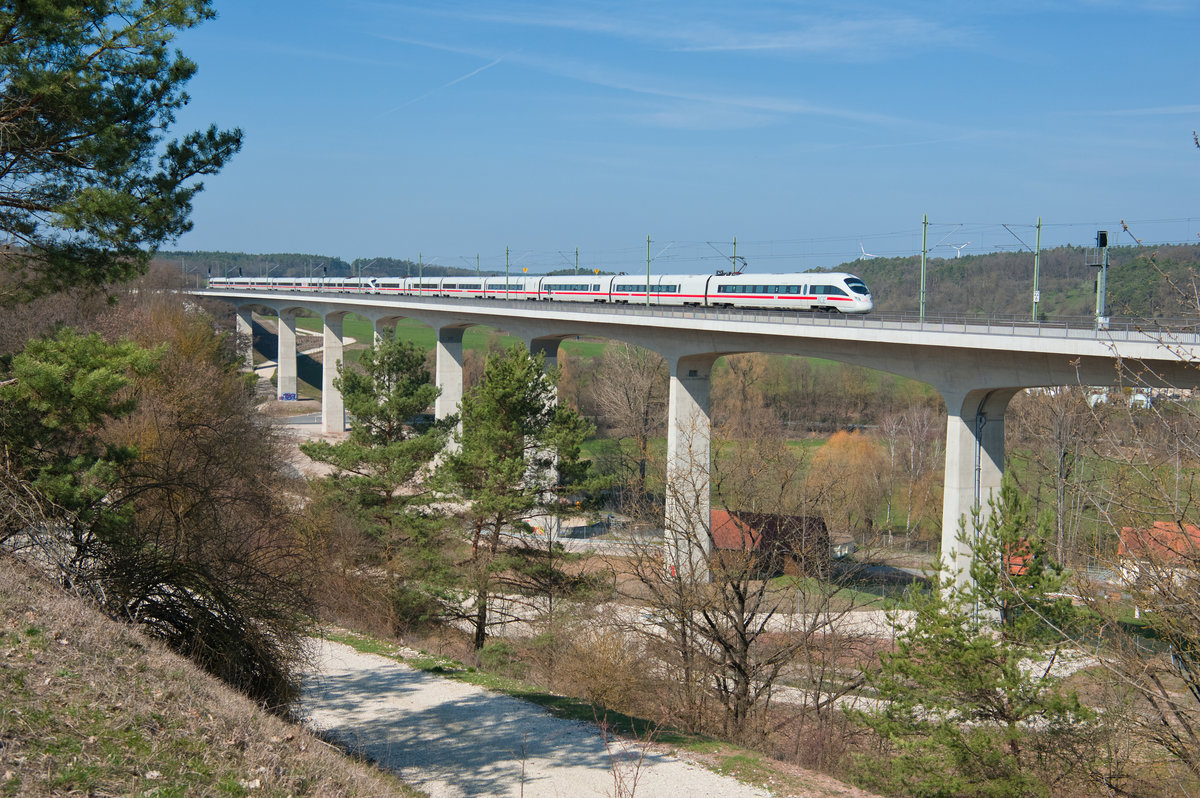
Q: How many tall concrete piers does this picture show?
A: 8